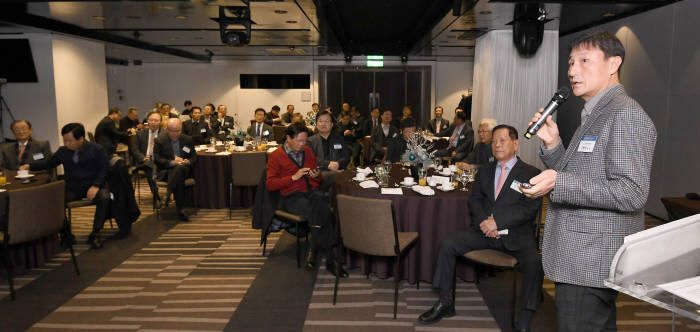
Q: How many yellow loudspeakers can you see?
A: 0